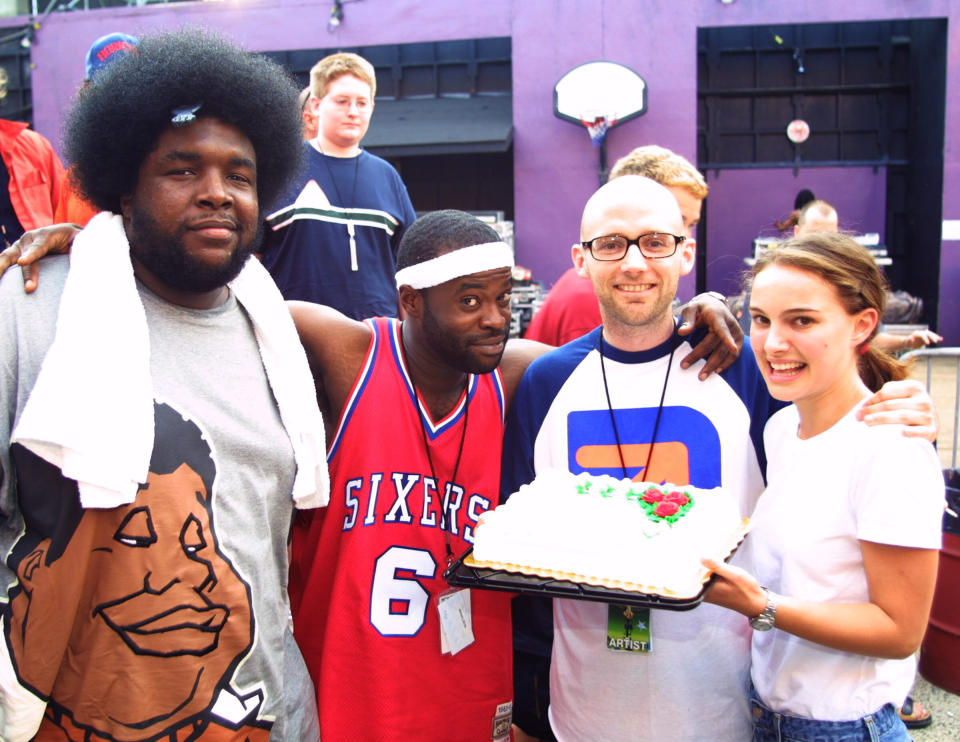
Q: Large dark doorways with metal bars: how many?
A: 2